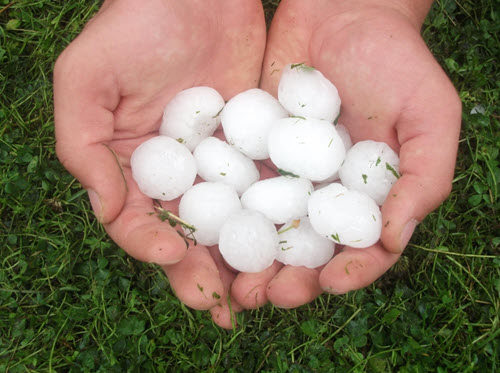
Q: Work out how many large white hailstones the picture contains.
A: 13